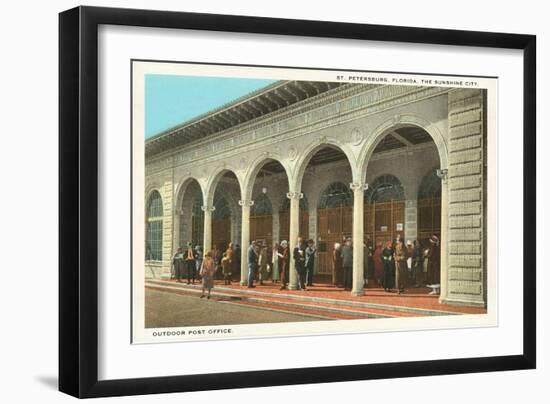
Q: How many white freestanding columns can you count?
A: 4